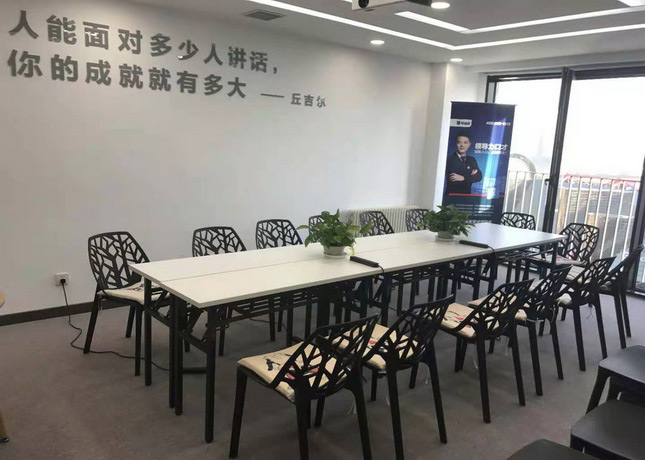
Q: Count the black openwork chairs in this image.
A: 14